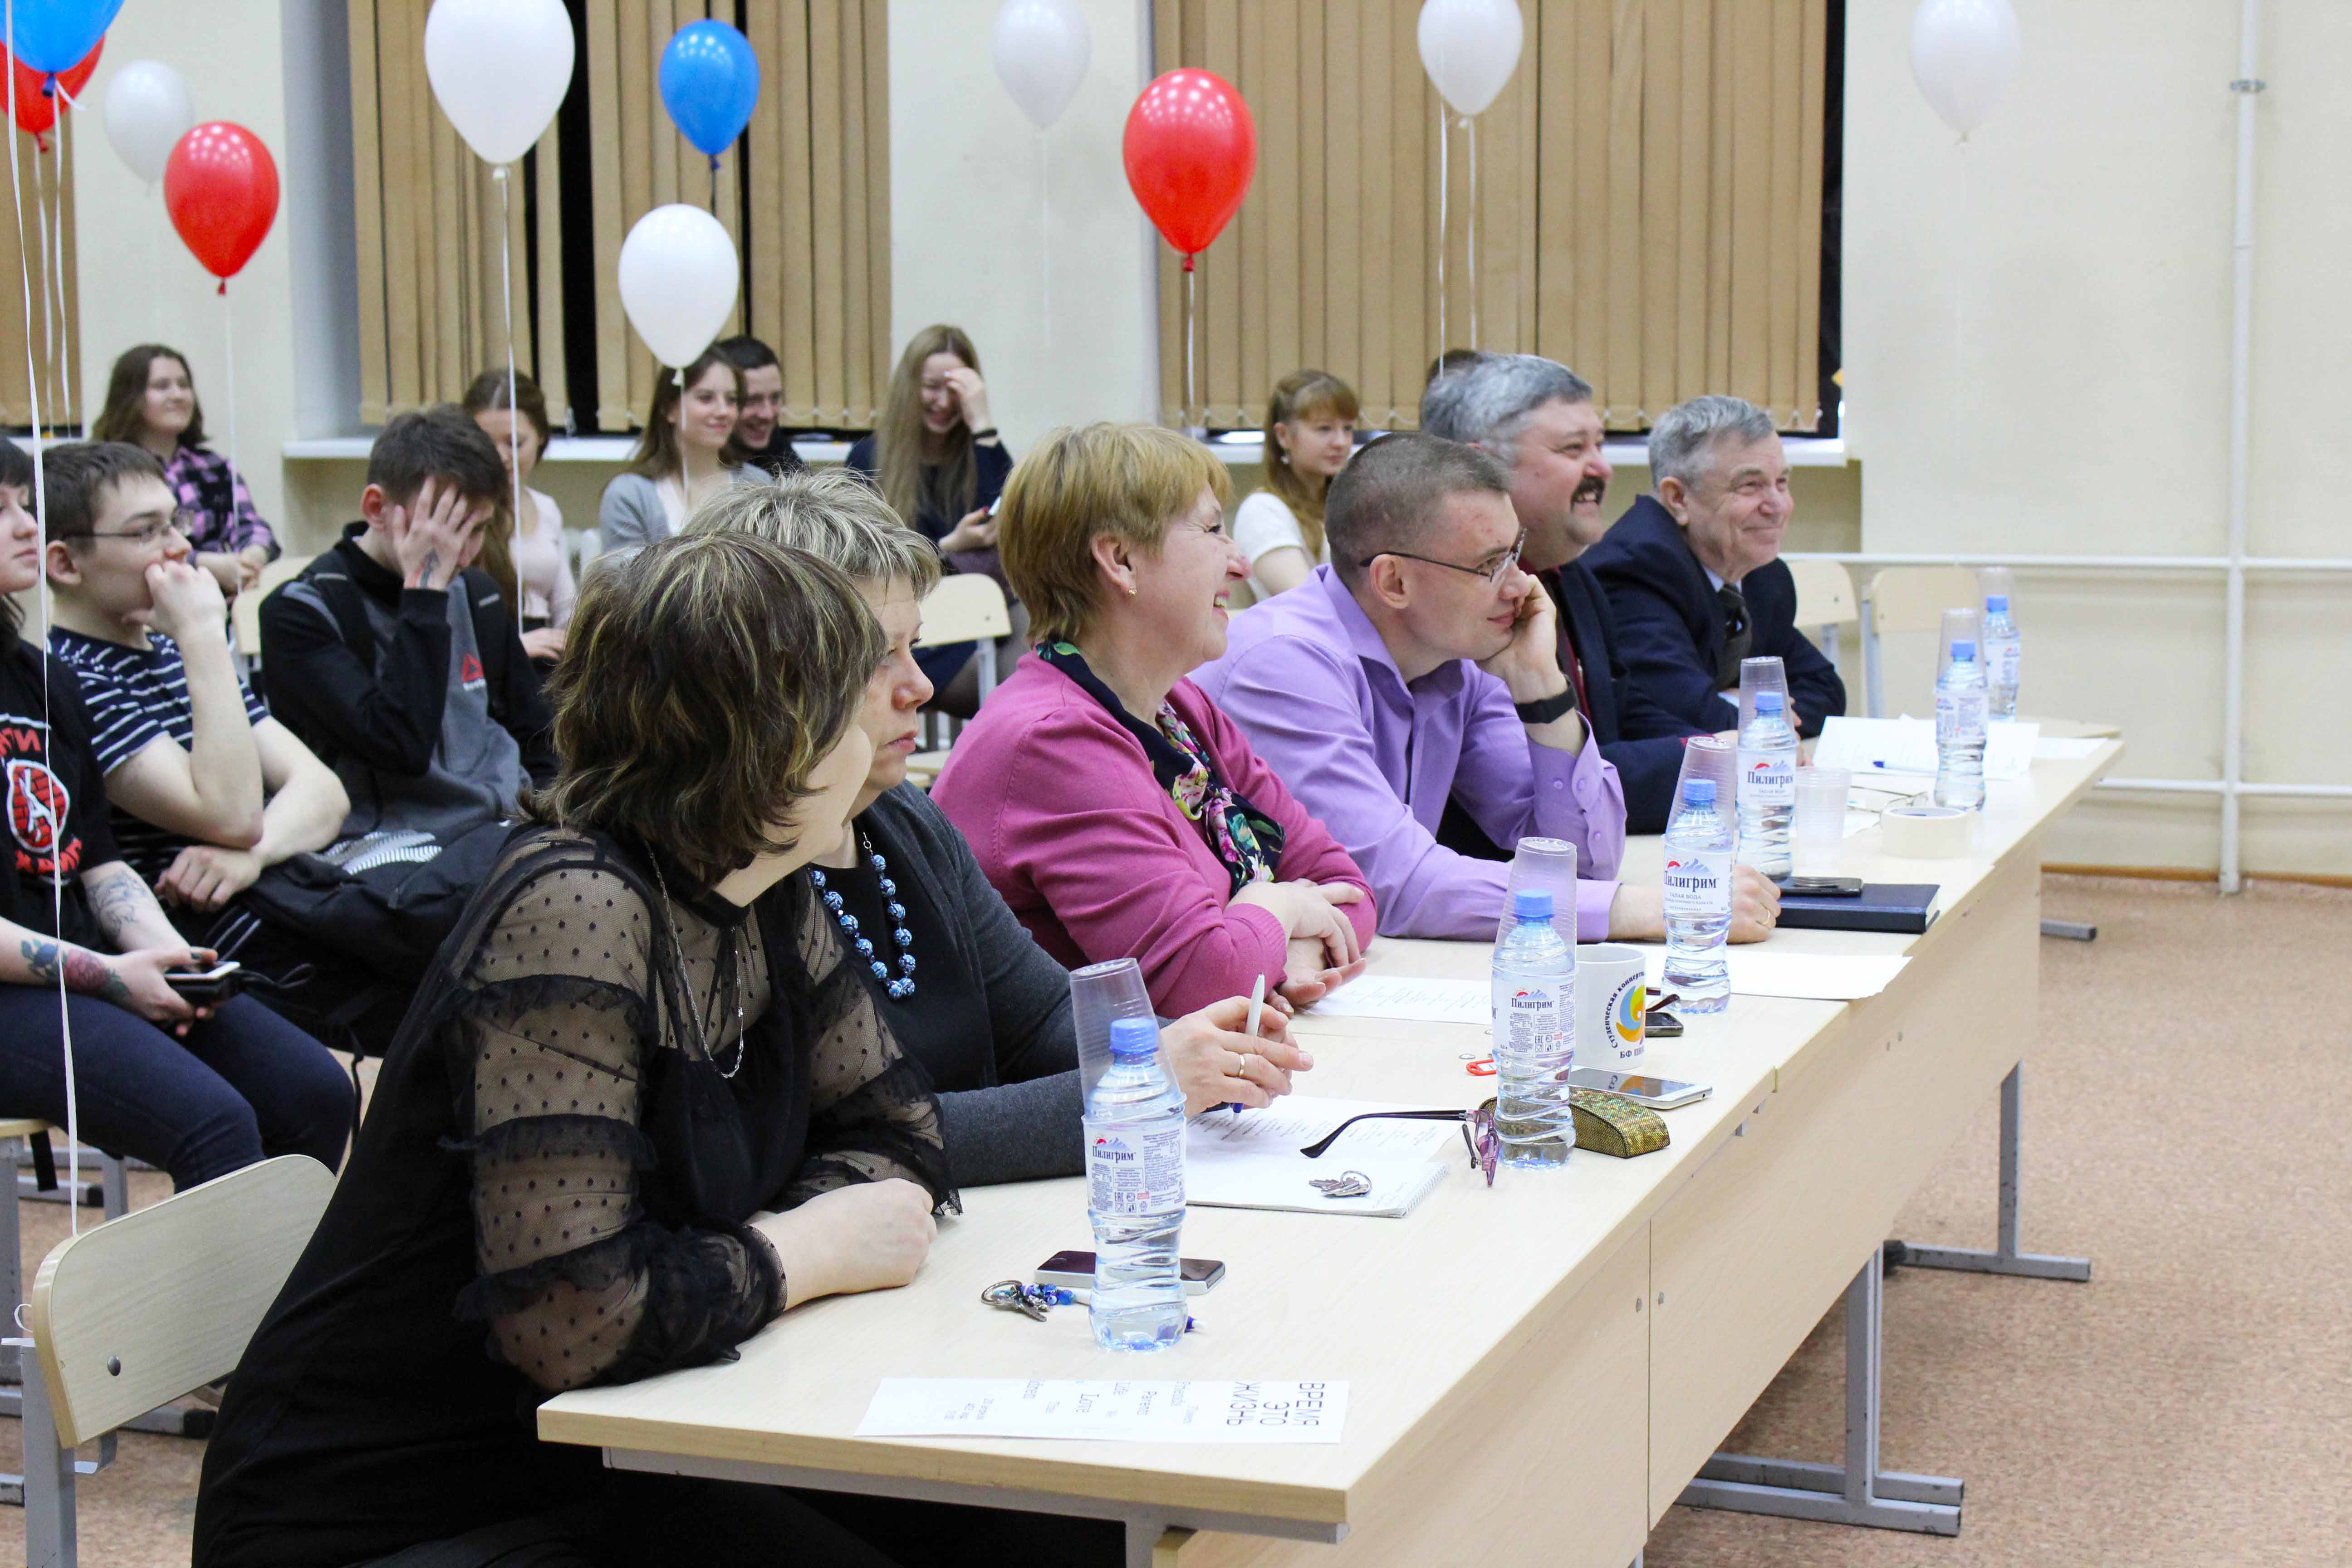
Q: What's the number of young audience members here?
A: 9